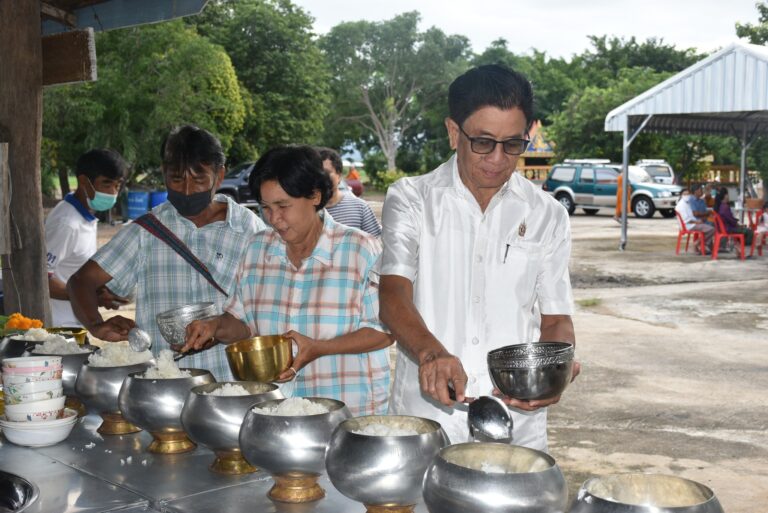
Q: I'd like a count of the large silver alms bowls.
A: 9